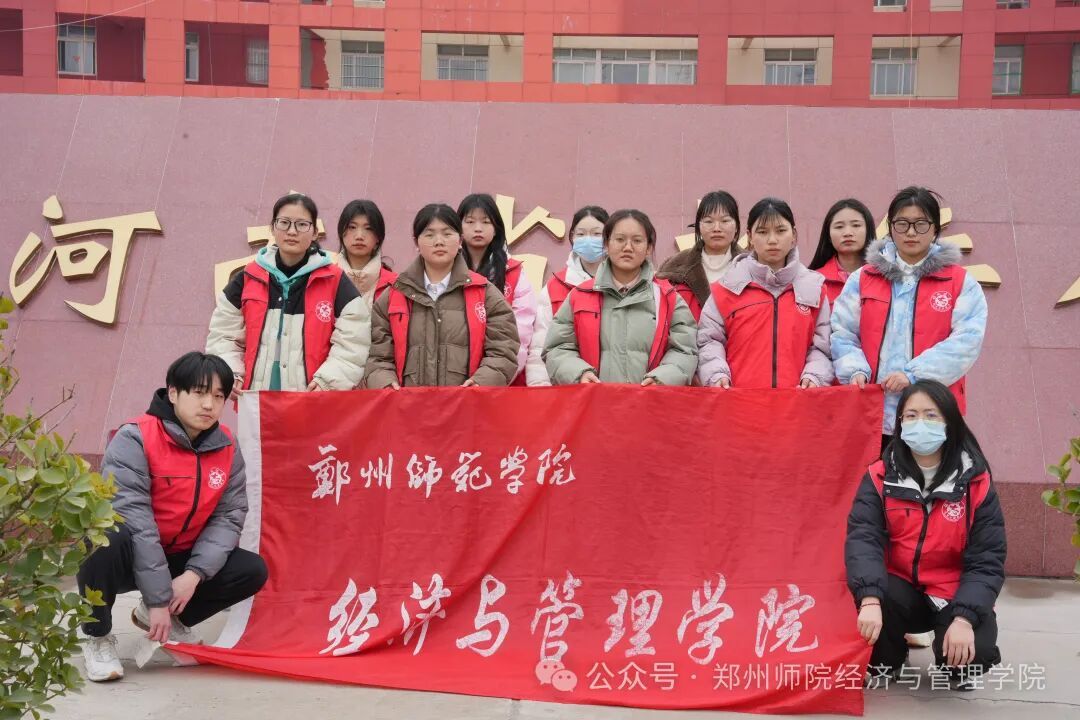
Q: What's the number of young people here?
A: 12